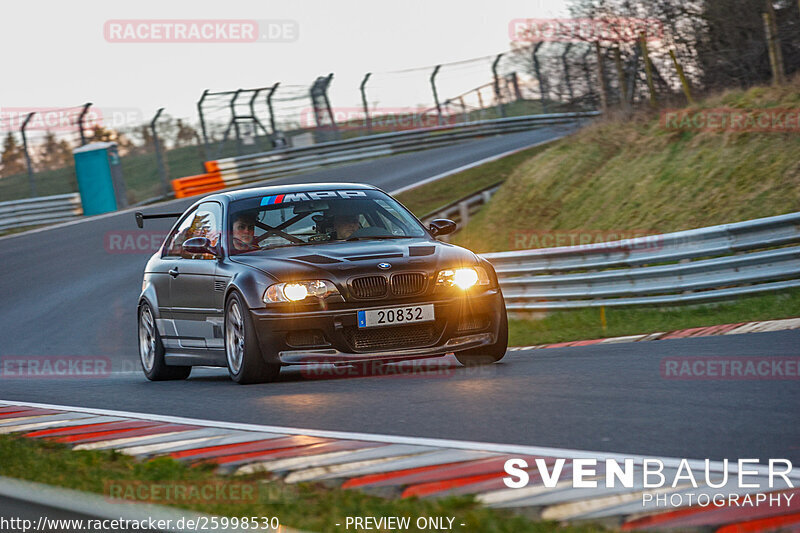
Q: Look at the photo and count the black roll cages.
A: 1